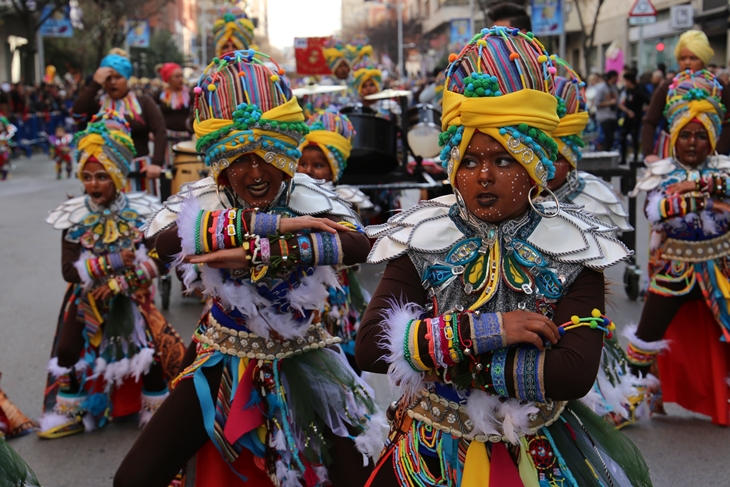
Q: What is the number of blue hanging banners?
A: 4